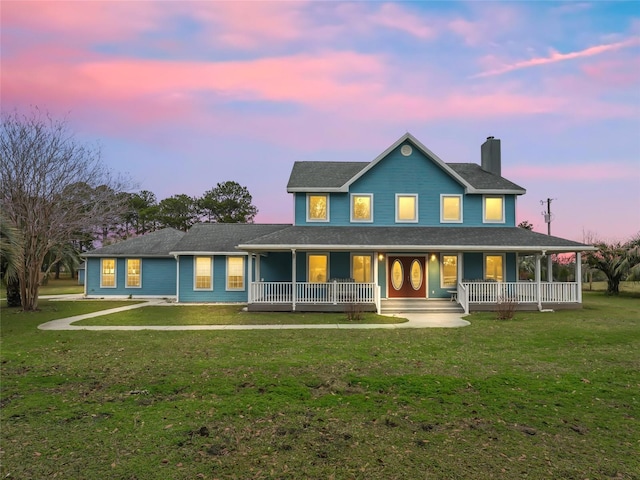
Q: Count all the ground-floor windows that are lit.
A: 8